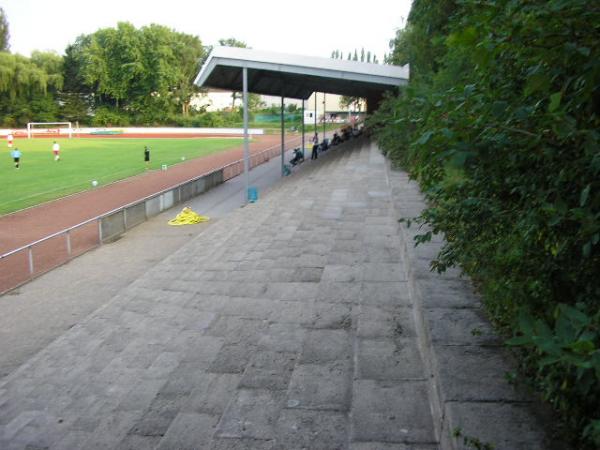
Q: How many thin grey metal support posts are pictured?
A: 5